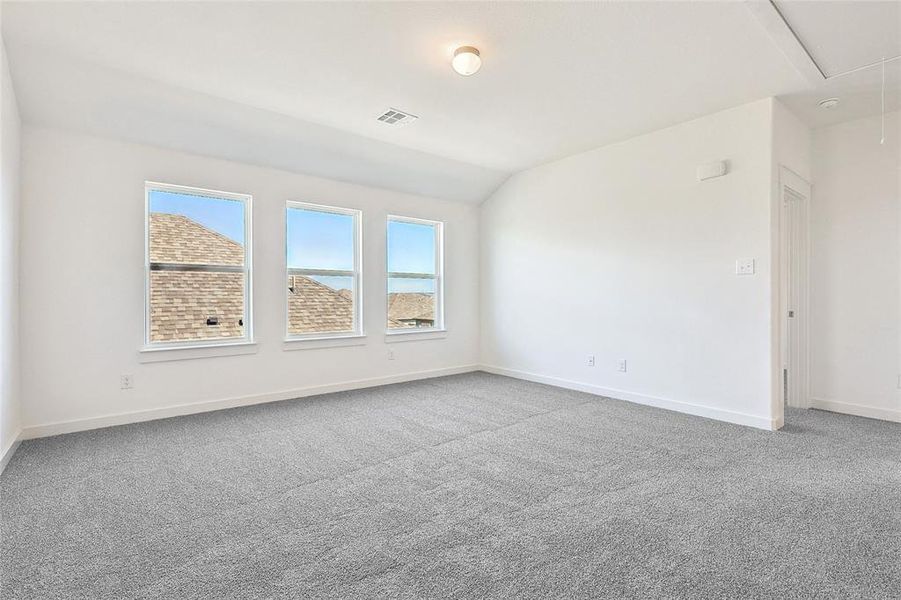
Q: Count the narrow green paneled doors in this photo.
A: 0